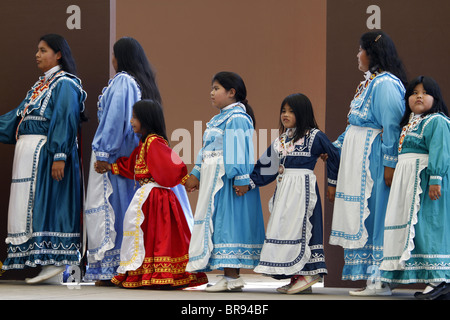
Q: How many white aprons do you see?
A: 7